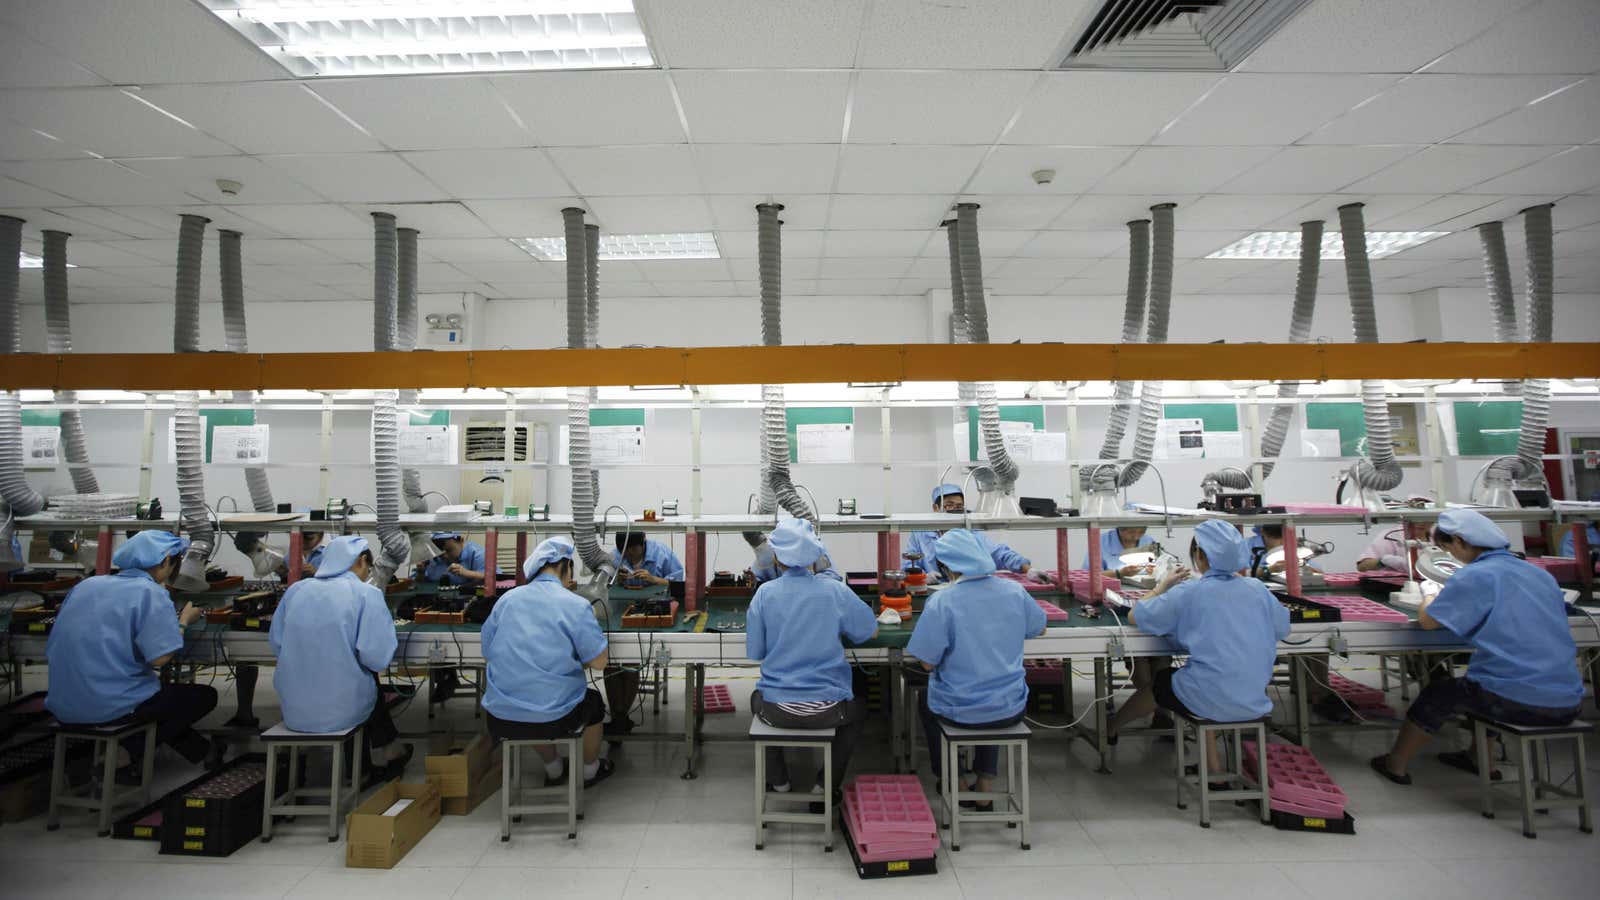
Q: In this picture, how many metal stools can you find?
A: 7